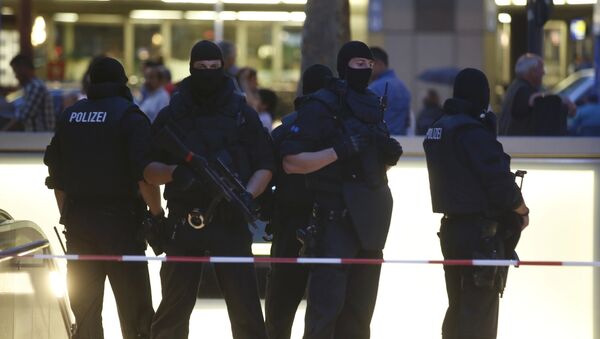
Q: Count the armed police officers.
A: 5